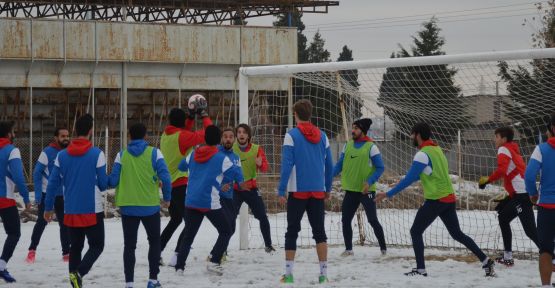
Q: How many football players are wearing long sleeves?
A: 13